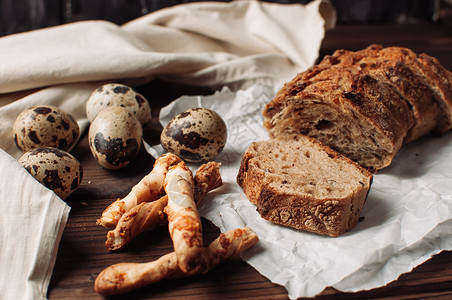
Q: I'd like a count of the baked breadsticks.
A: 4